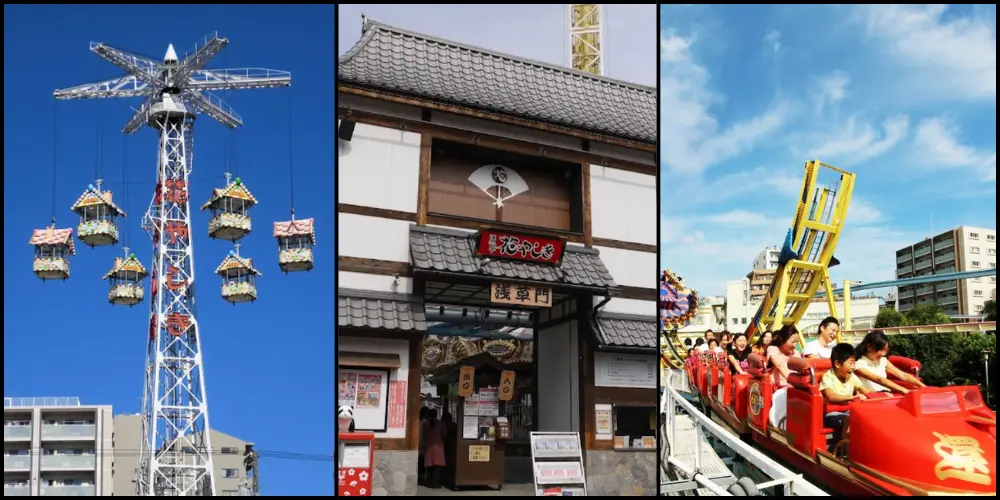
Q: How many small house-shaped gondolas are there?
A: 6